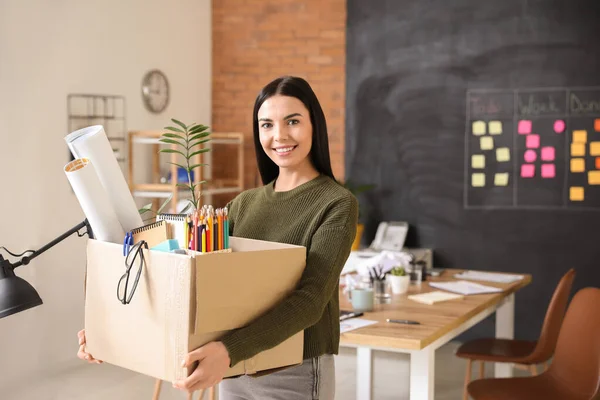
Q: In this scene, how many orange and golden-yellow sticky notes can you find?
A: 8